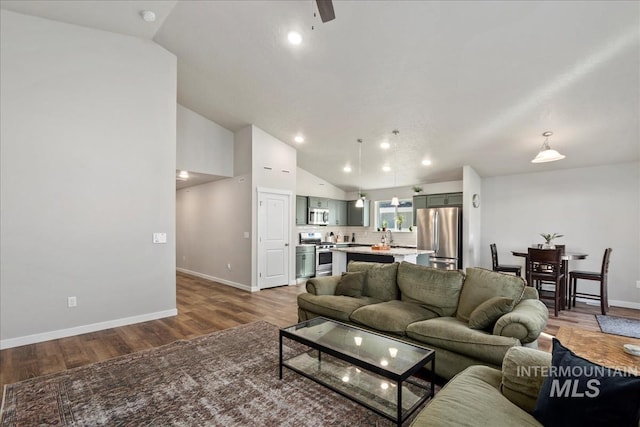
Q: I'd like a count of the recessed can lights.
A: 7